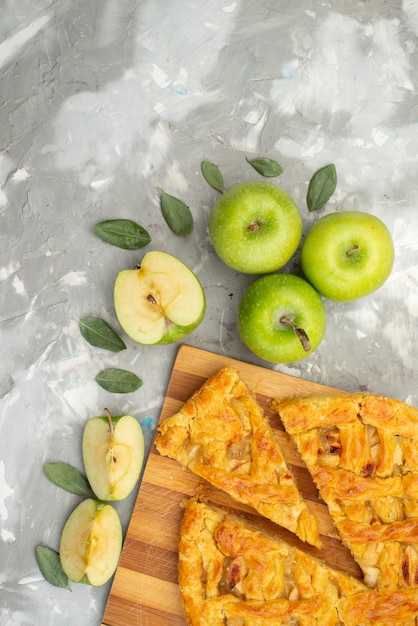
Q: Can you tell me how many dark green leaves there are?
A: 9